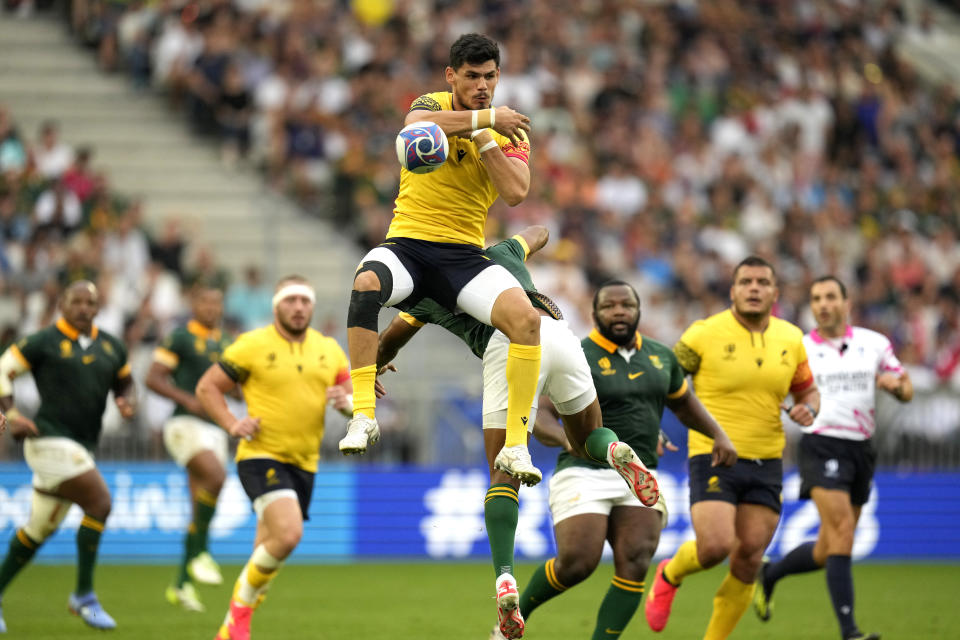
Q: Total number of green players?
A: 4